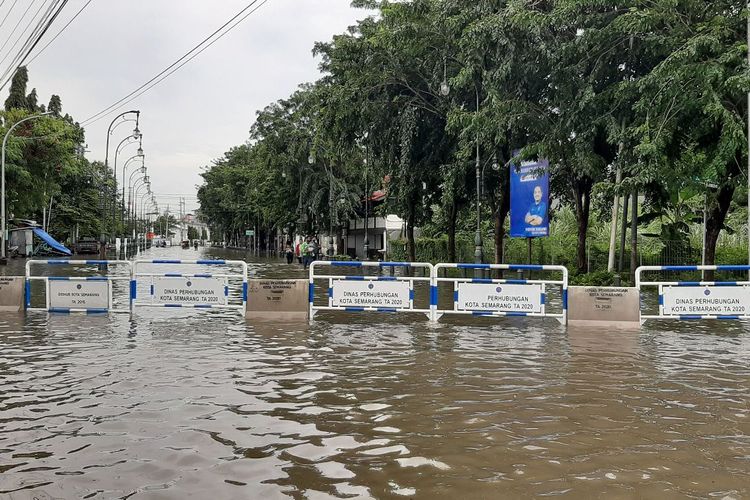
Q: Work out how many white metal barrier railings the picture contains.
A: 5